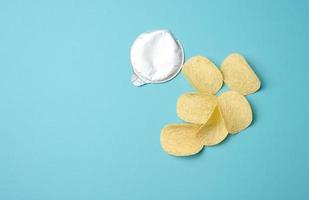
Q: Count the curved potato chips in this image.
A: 6